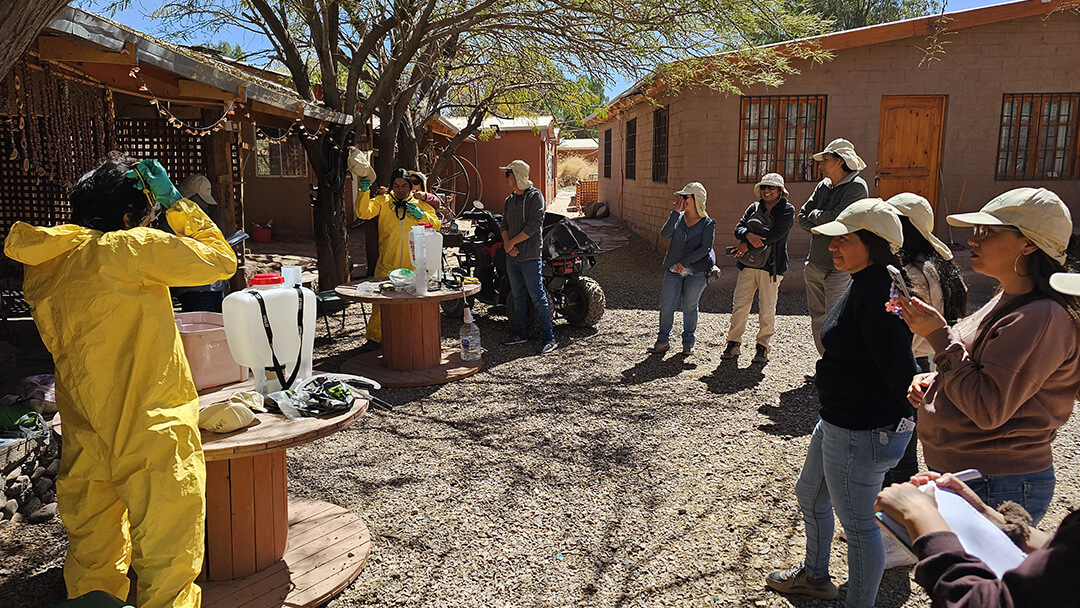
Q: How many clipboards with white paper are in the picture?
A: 1